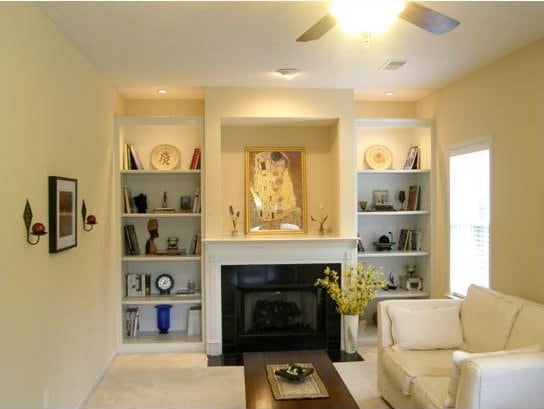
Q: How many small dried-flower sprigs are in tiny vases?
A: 2